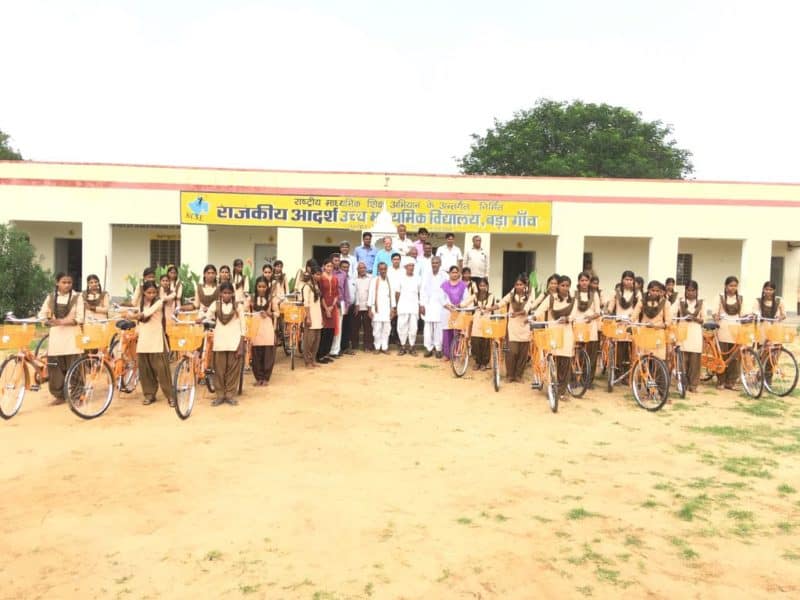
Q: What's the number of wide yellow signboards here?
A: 1